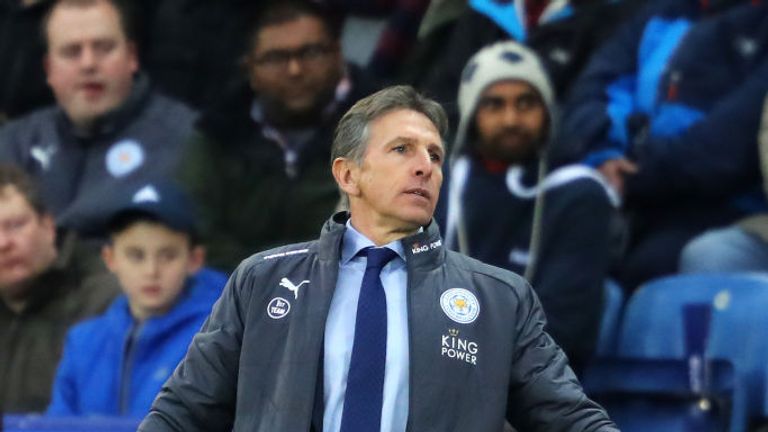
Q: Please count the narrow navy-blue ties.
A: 1